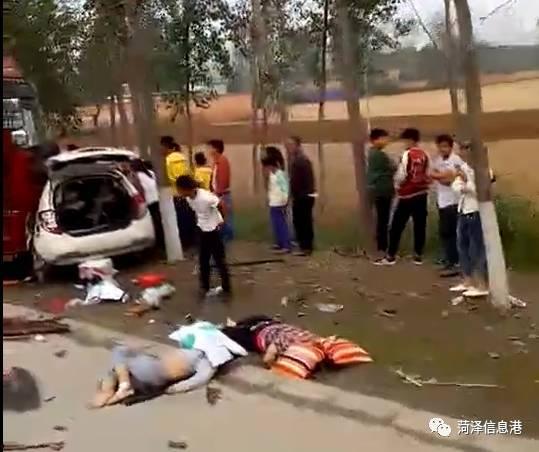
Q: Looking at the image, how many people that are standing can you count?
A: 11